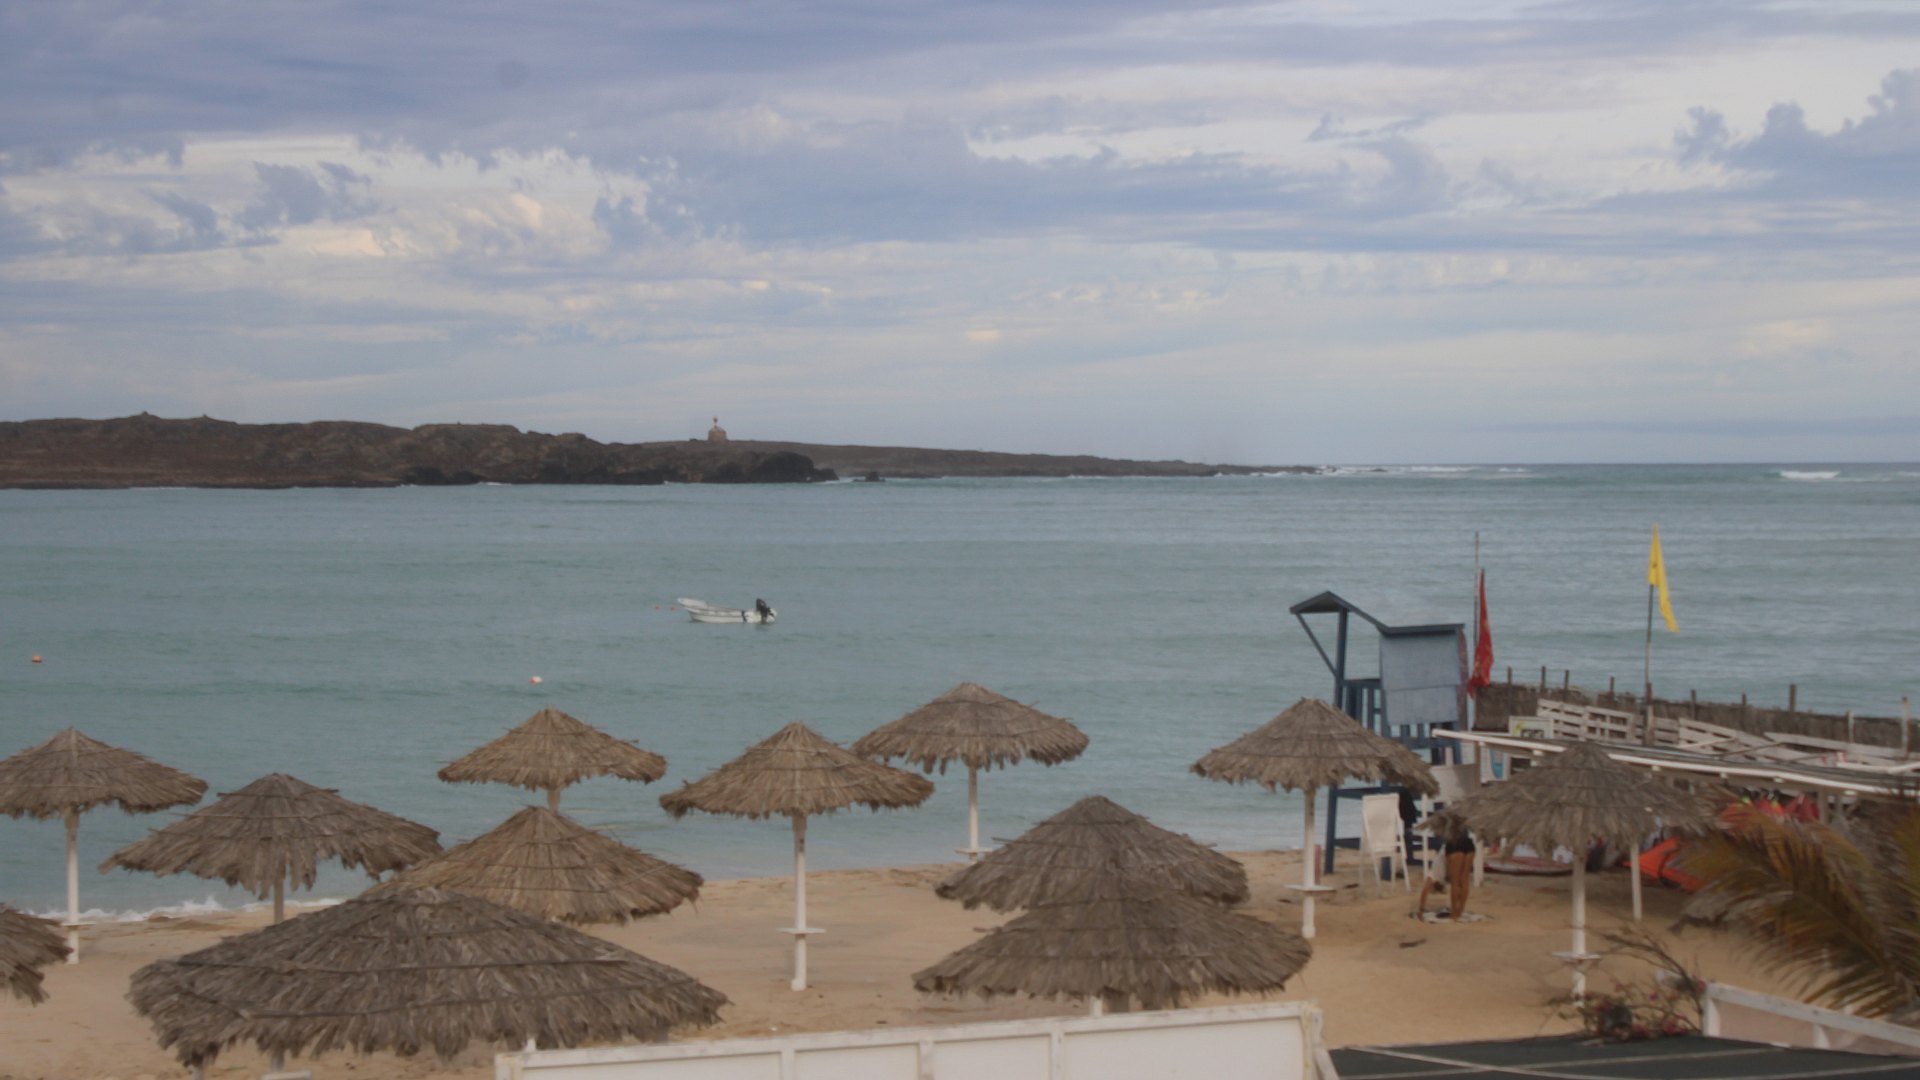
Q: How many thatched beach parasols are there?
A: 12